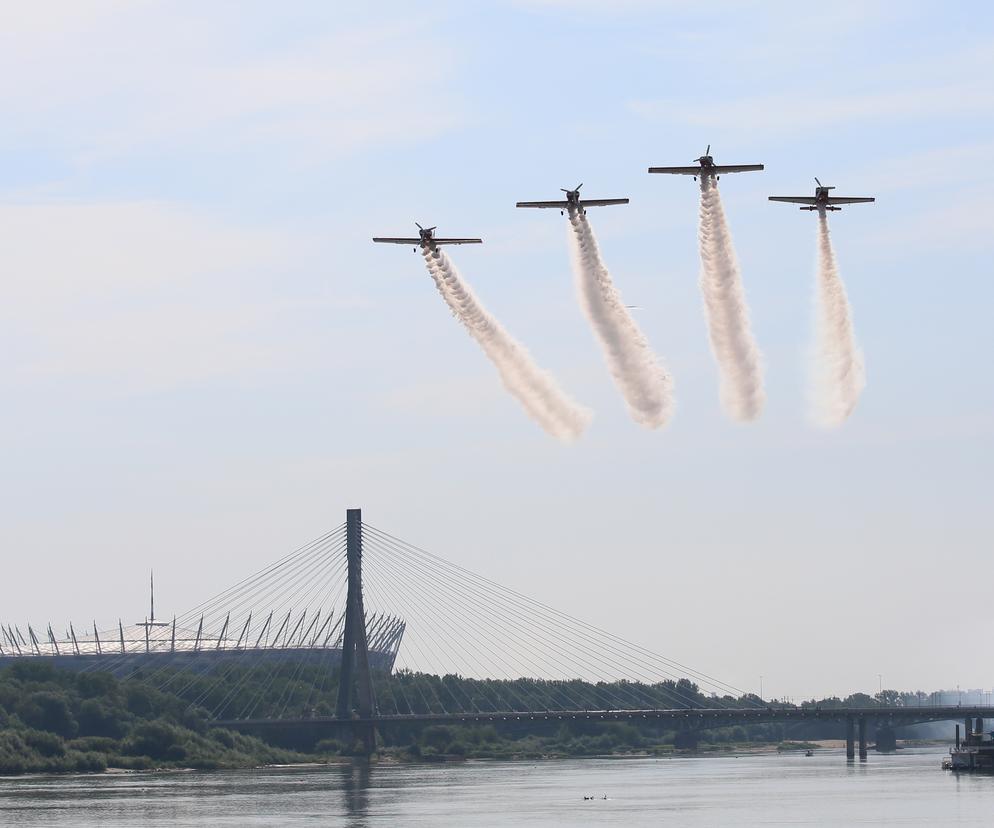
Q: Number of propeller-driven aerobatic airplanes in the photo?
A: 4